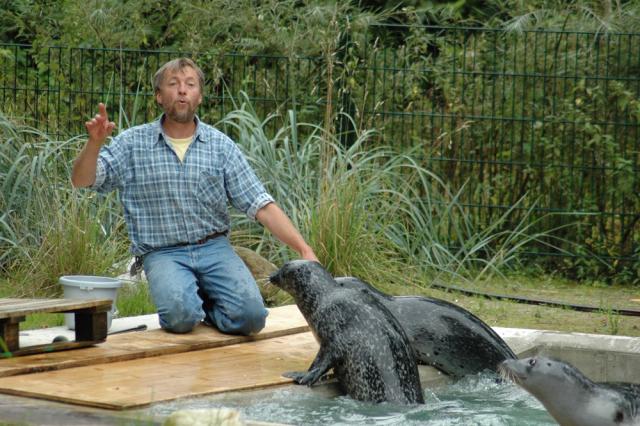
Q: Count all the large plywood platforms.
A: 2